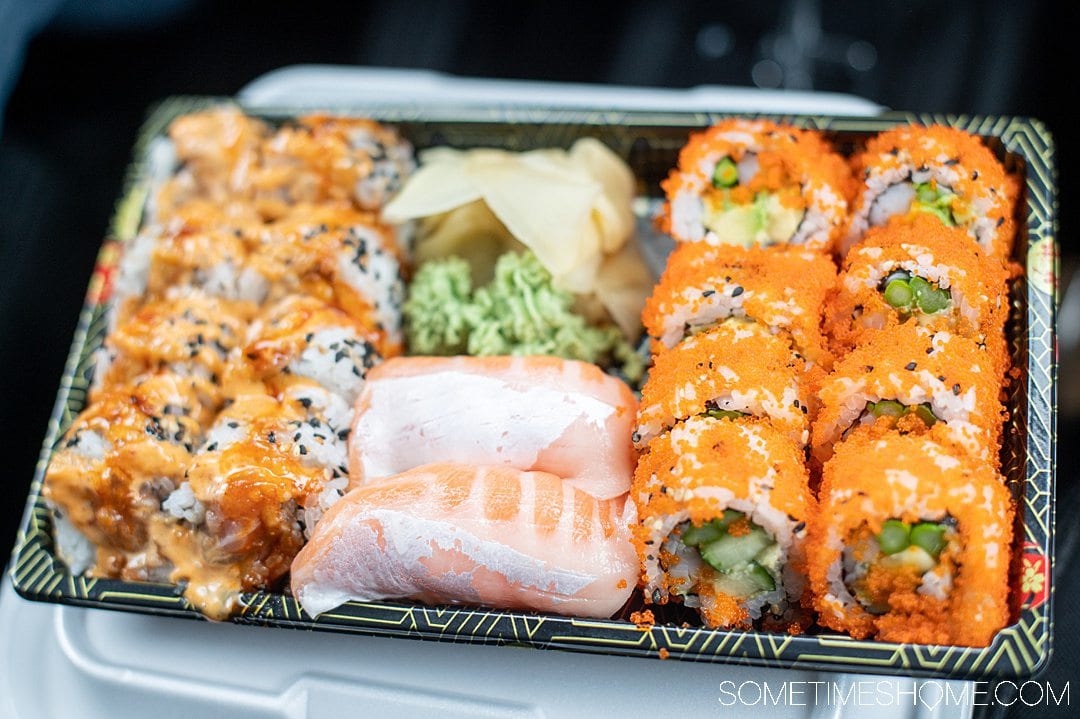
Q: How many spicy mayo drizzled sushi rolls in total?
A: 8